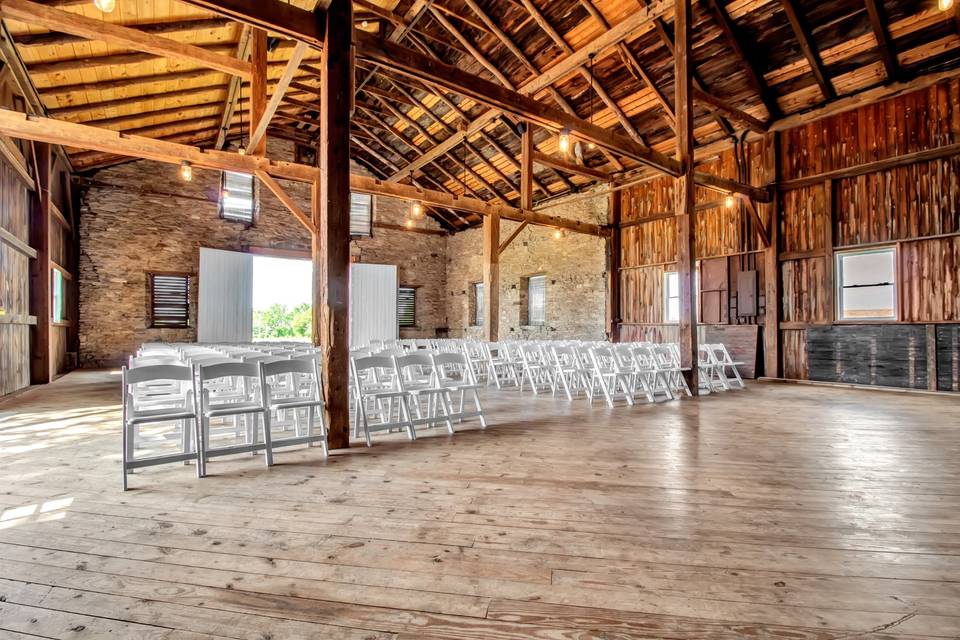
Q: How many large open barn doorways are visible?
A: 1